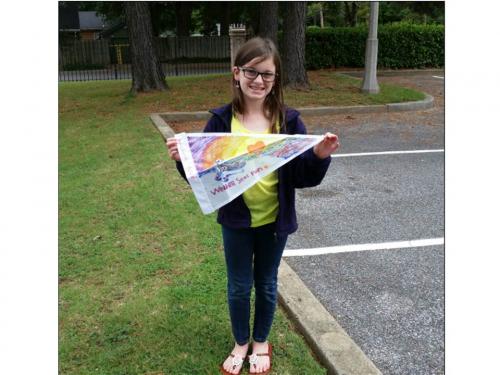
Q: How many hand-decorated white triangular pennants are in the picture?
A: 1